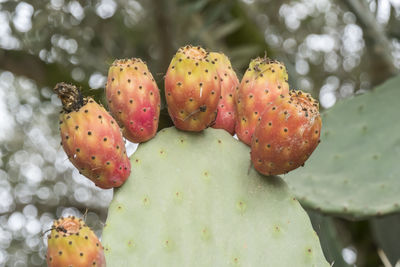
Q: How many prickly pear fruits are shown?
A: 7